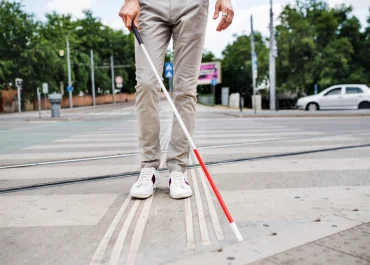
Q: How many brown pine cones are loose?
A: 0